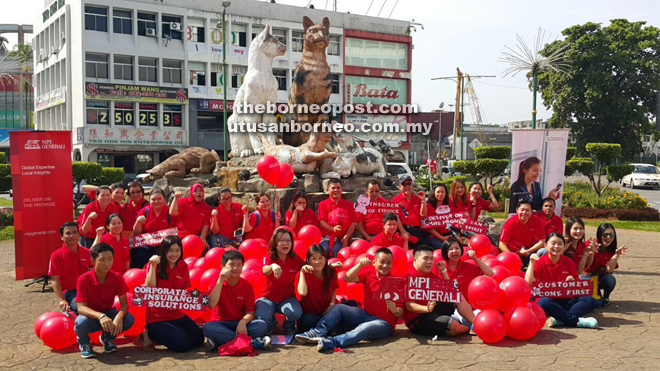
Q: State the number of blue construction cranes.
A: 0